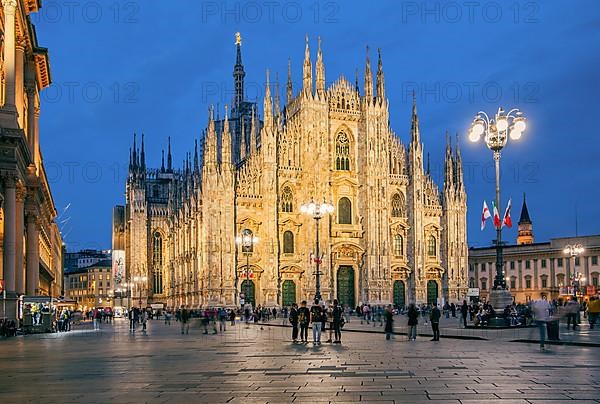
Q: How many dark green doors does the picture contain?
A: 5